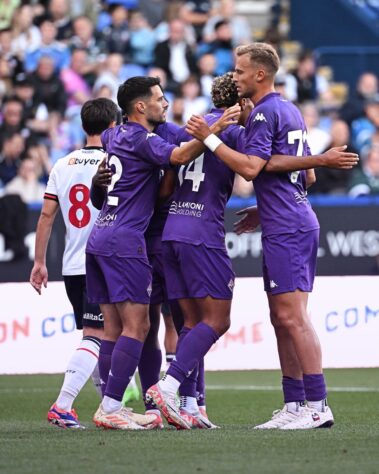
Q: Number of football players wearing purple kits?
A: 4